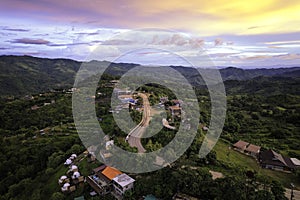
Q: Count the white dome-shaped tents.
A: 6